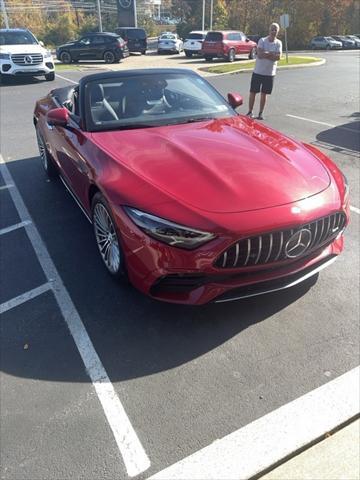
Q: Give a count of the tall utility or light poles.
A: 4